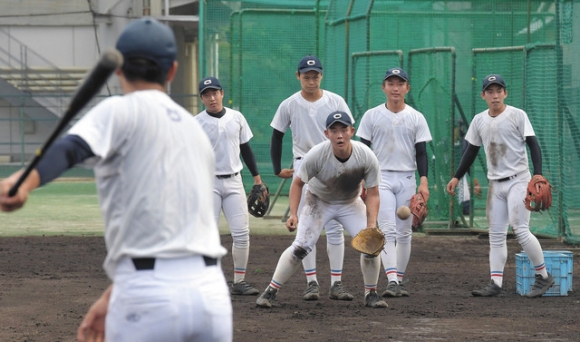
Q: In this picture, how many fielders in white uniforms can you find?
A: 5